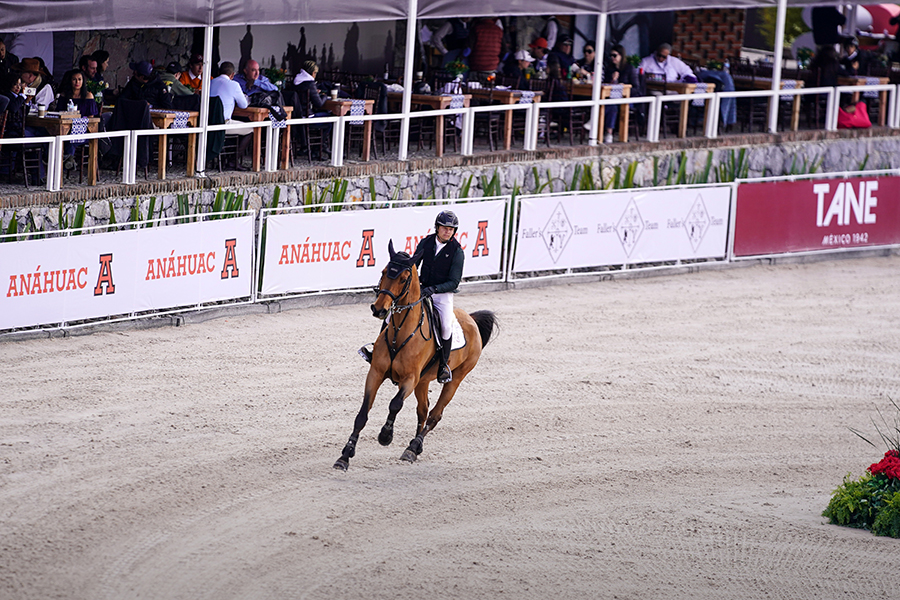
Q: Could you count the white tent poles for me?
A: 4